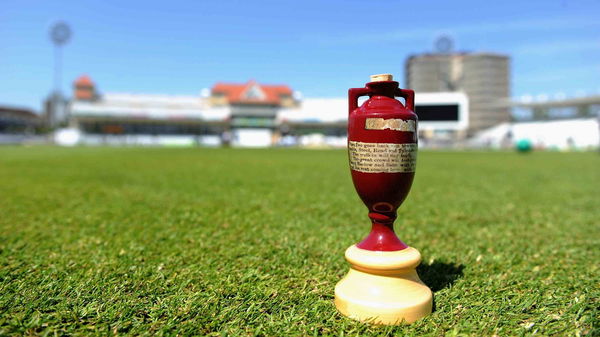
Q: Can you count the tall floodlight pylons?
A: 2